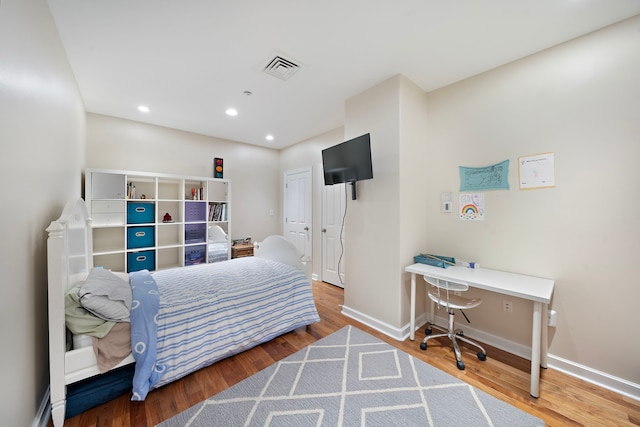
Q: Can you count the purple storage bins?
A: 3